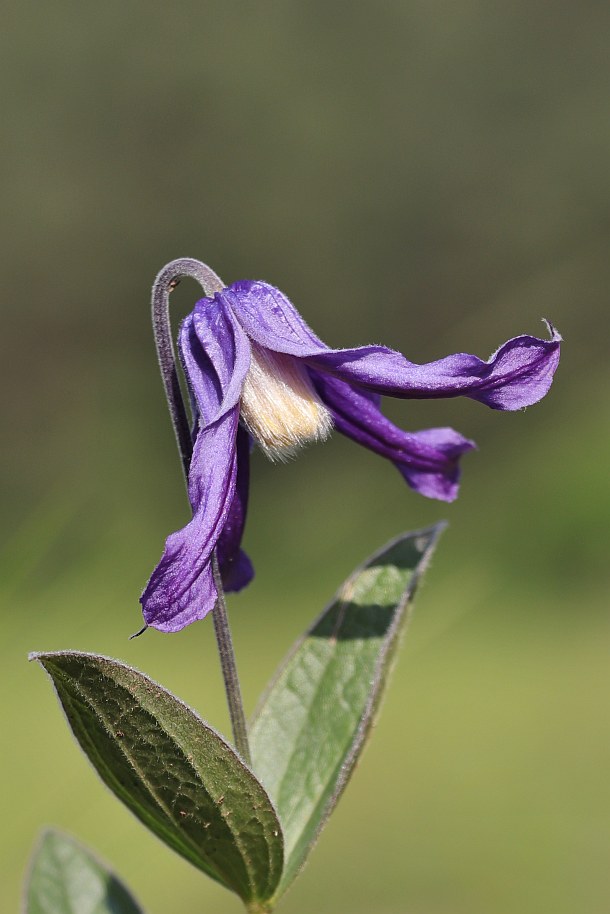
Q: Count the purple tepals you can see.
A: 4